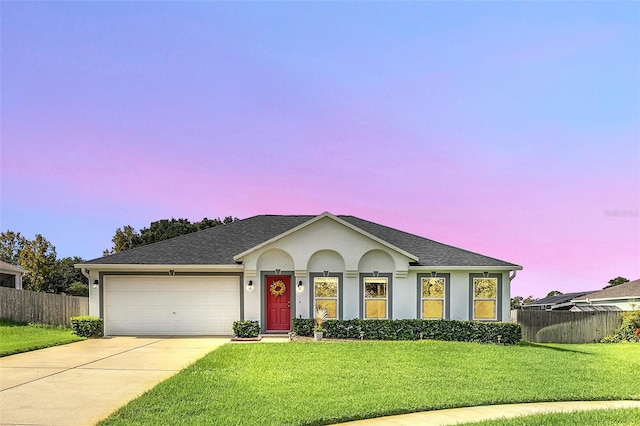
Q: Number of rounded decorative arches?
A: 3